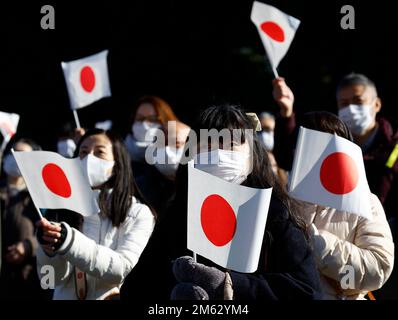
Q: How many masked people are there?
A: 8